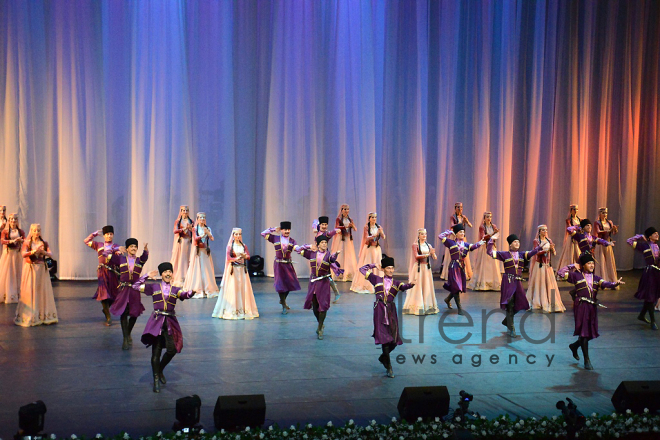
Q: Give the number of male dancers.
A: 12